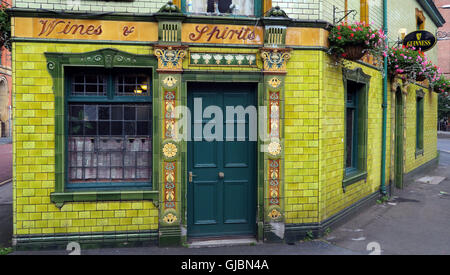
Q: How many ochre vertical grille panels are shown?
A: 2